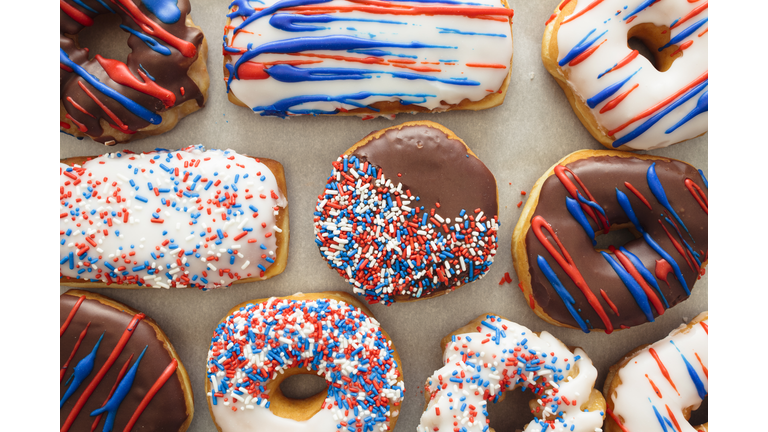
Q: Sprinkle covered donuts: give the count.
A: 4